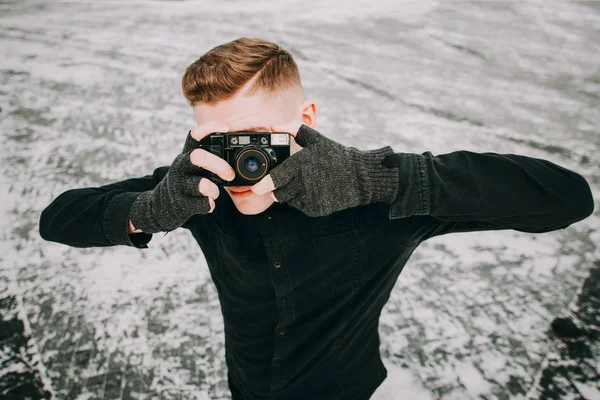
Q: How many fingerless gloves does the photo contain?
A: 2